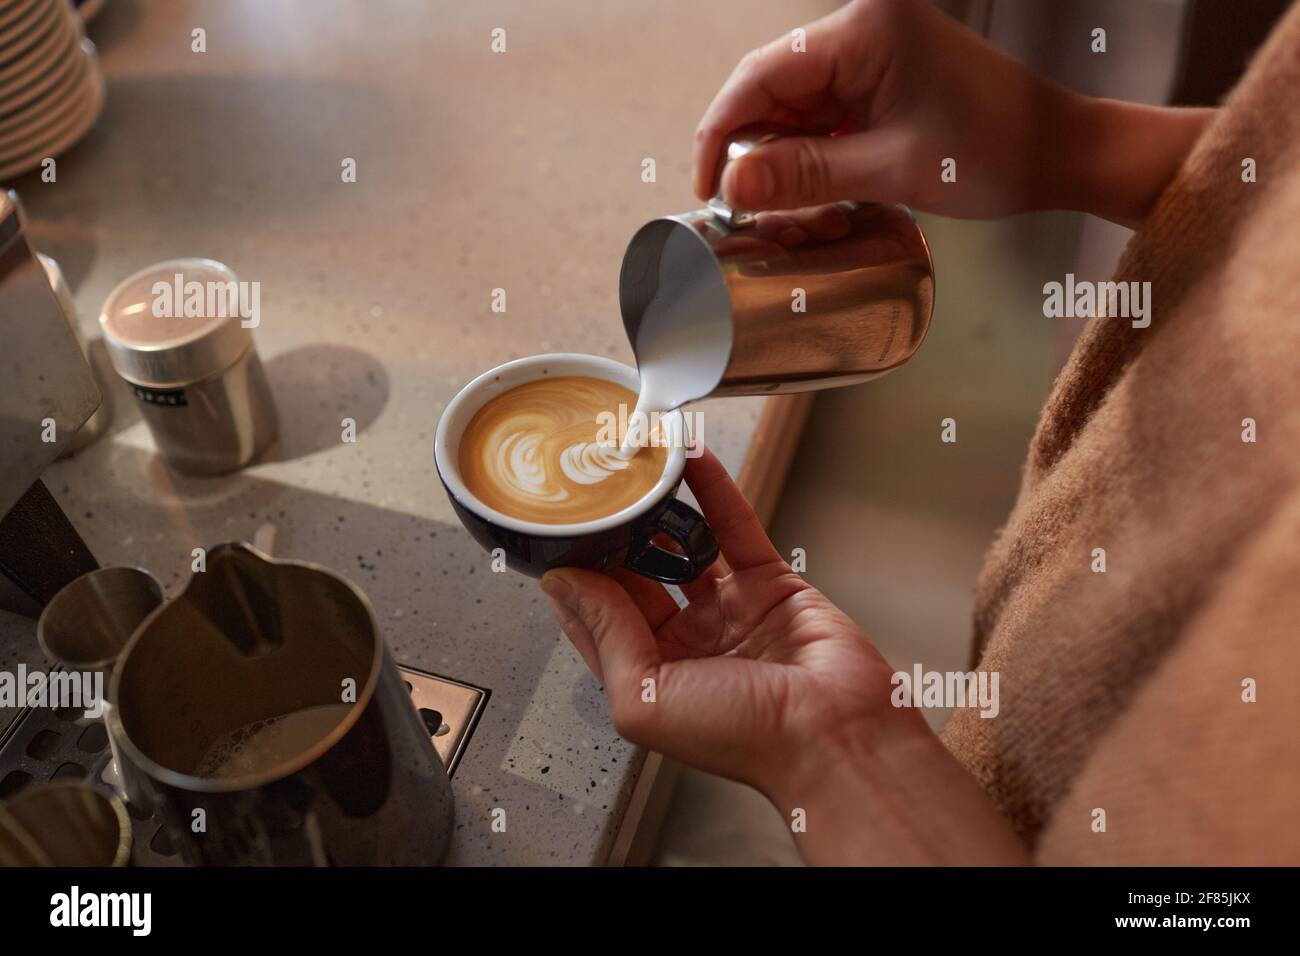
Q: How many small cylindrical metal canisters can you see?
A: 1